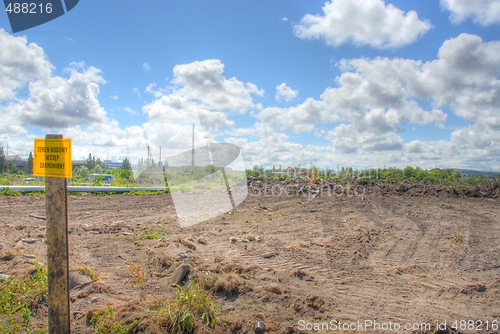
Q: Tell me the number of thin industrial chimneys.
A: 3